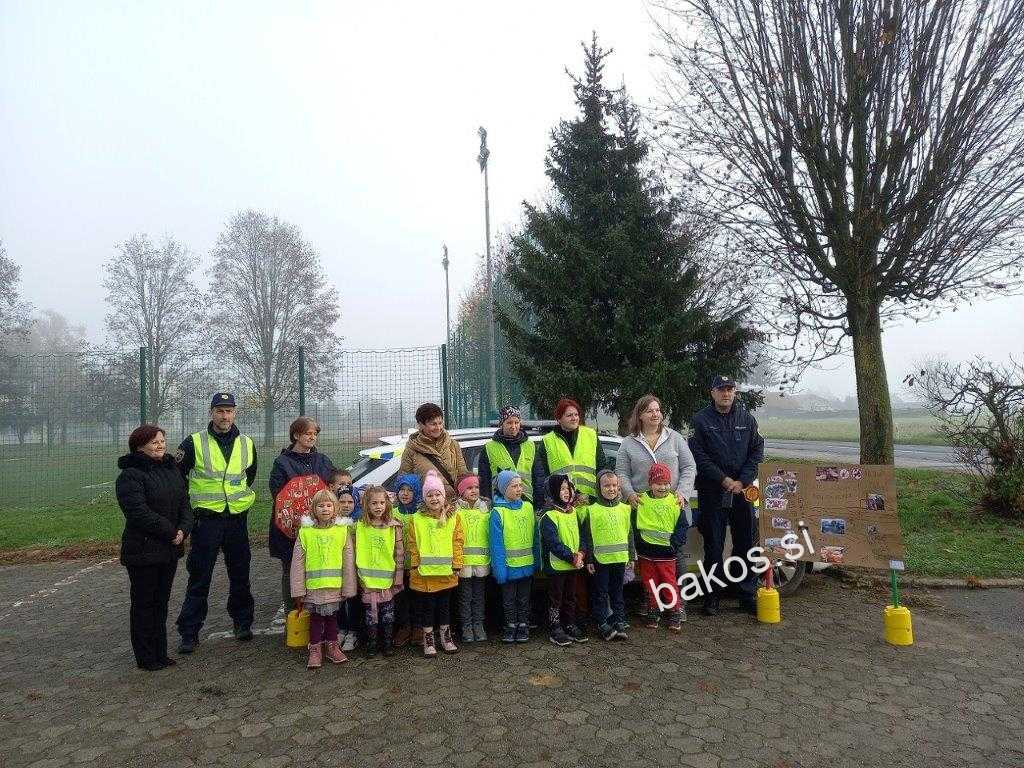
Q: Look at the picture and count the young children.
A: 11